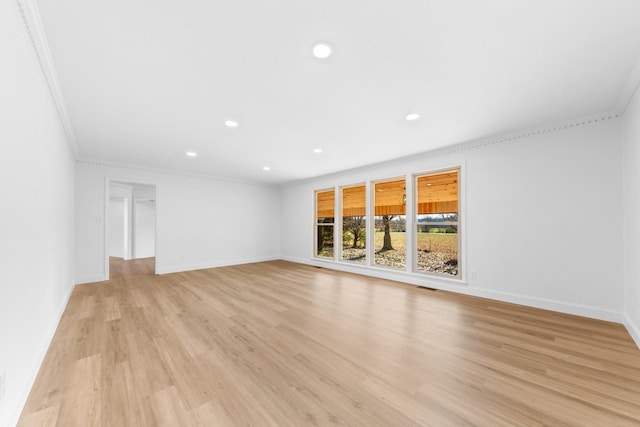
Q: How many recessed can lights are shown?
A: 6